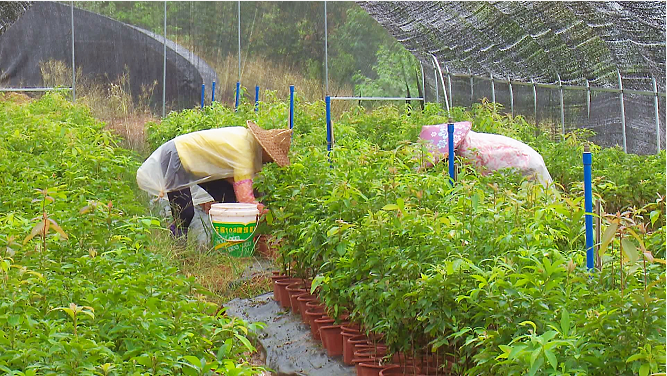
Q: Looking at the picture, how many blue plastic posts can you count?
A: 8